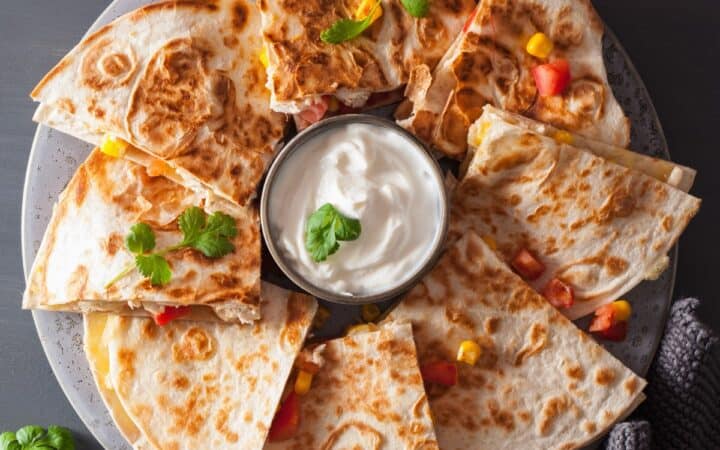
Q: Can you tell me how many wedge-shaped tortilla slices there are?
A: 8